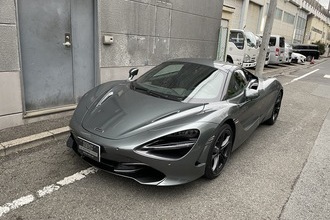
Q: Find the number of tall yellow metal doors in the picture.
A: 0